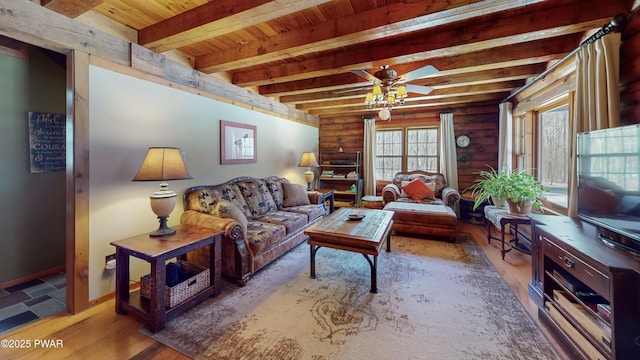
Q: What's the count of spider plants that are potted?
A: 1